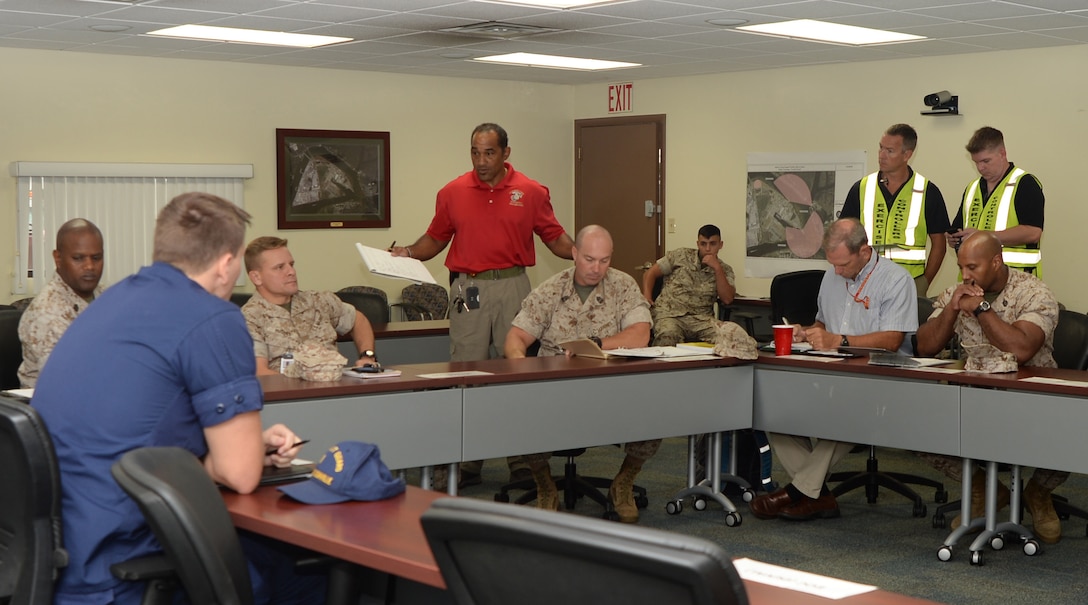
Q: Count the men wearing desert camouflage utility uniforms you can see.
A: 5